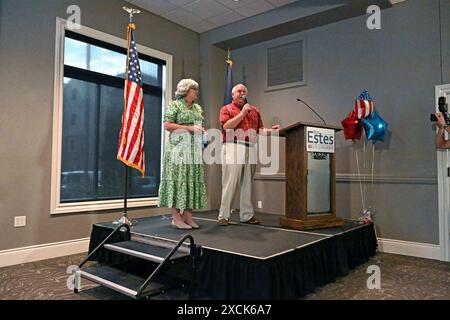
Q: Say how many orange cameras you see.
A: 0